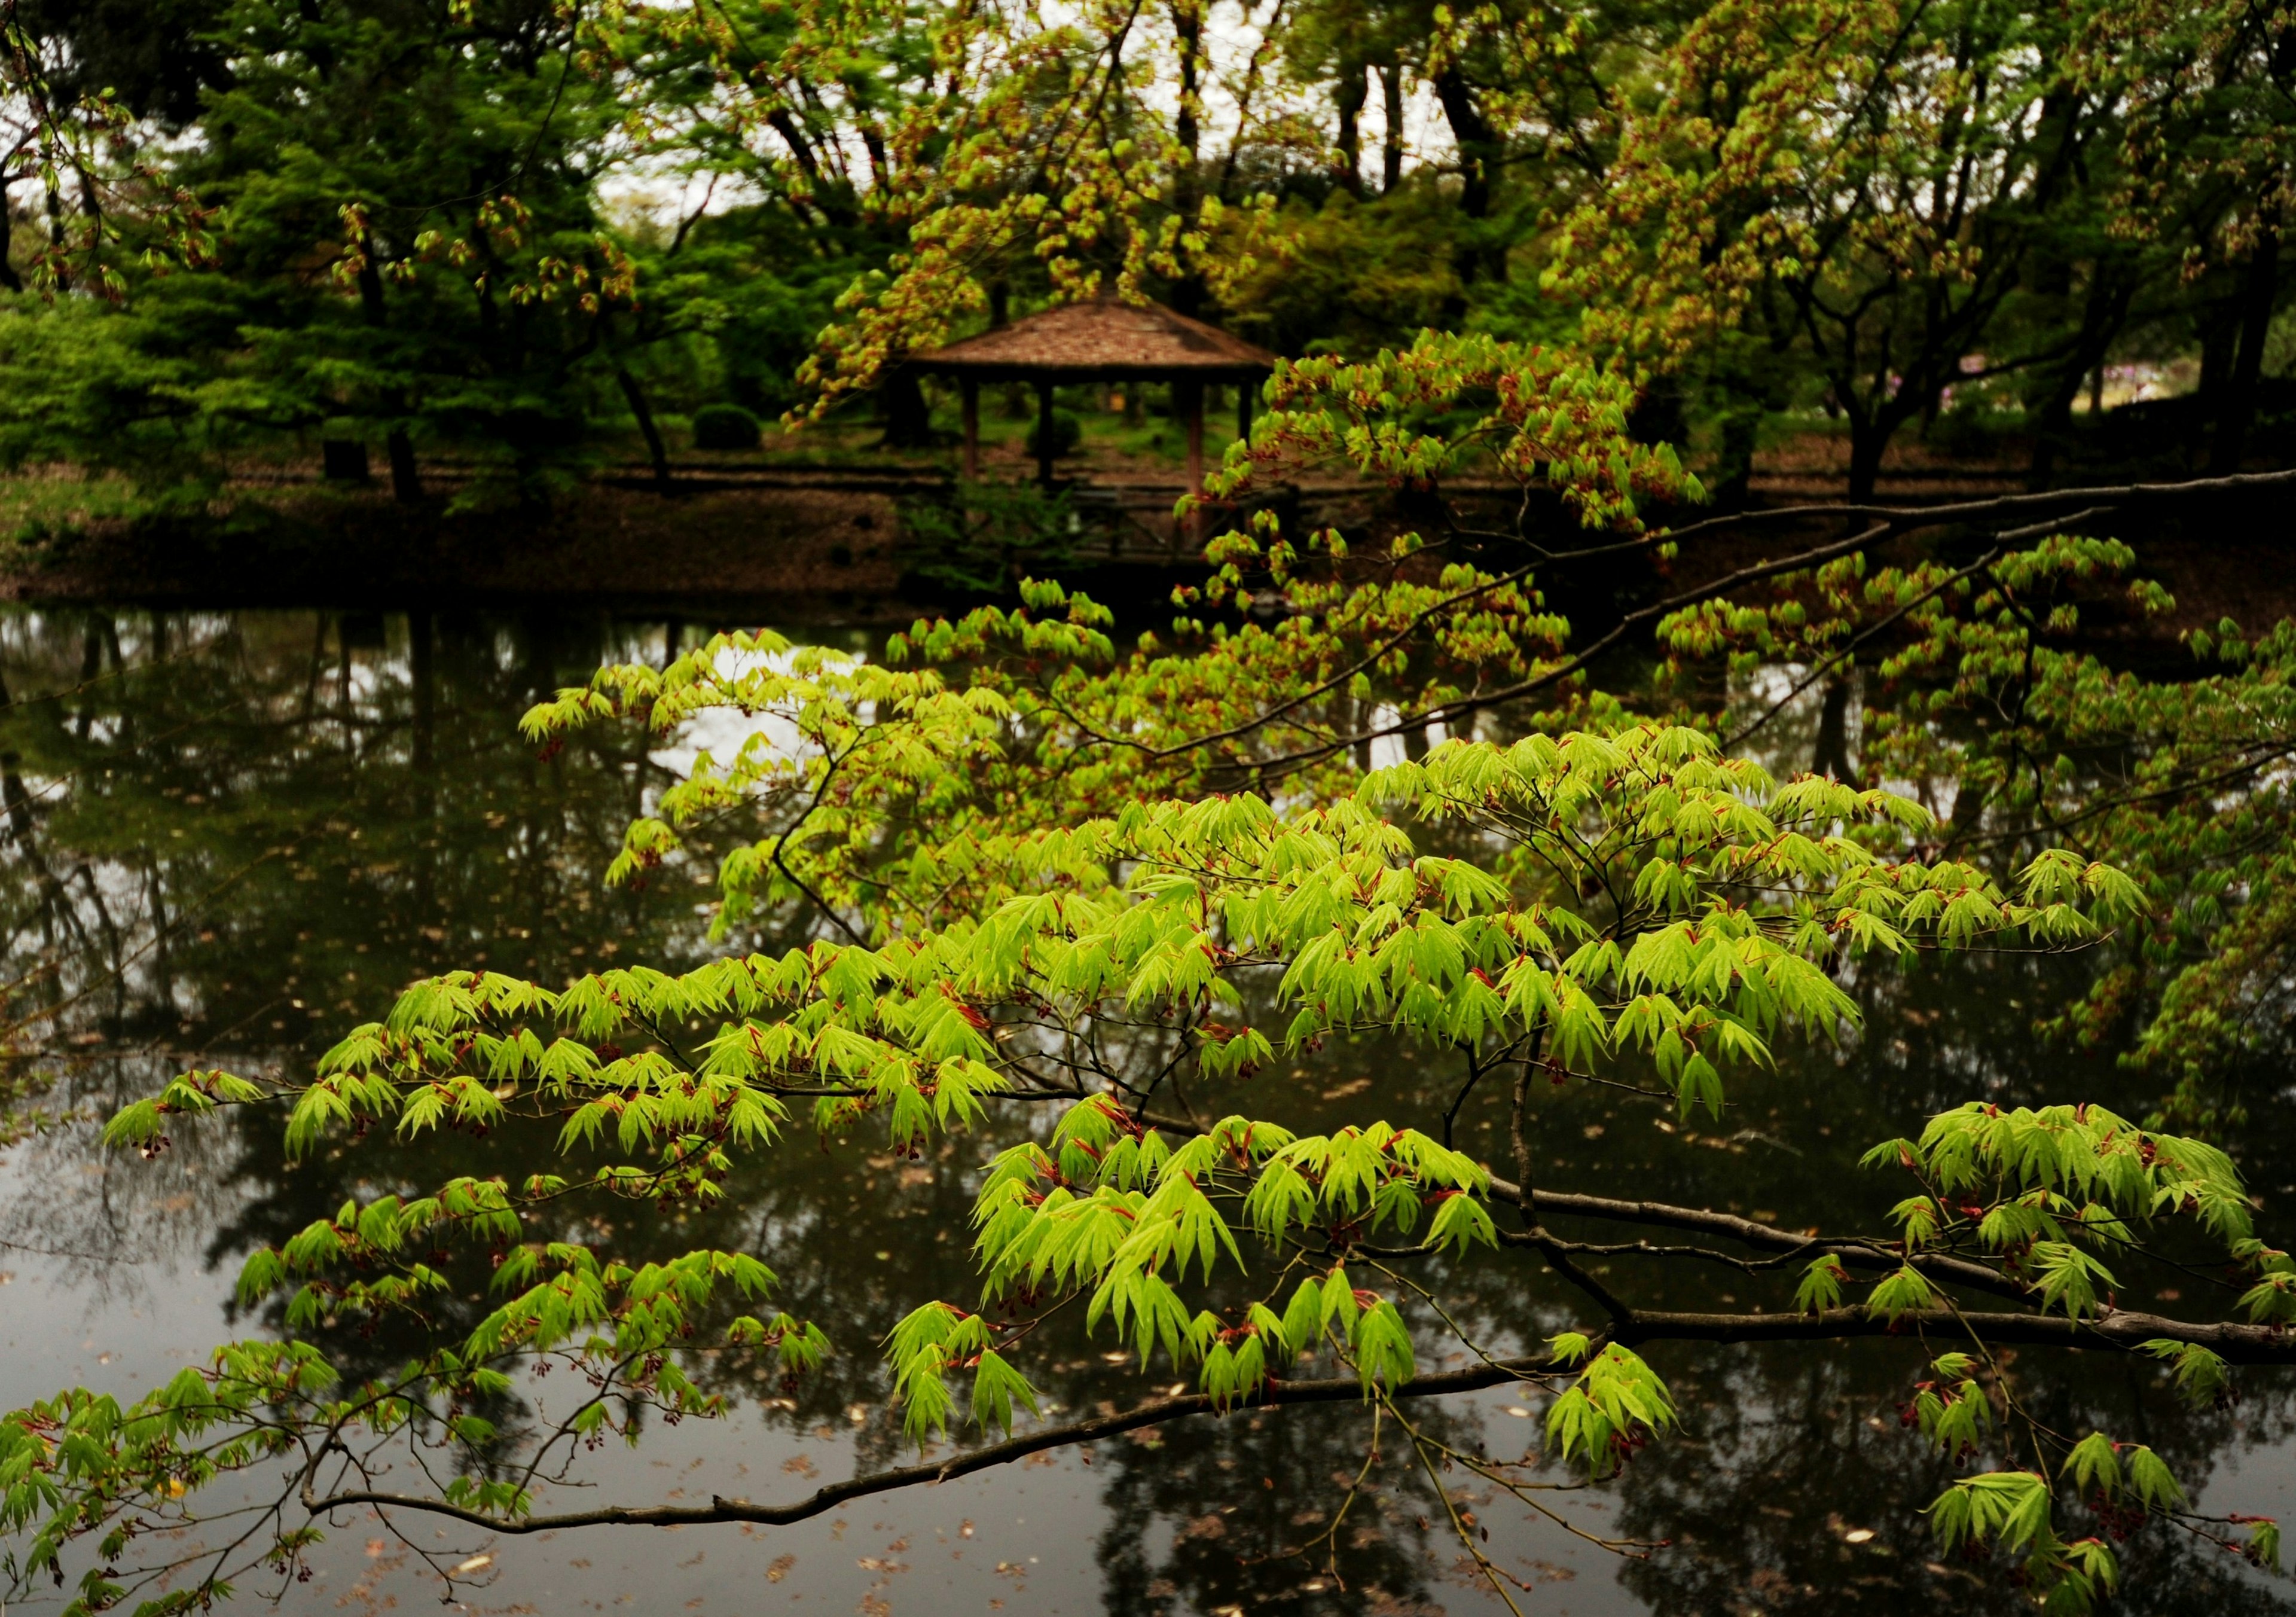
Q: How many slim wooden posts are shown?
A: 4